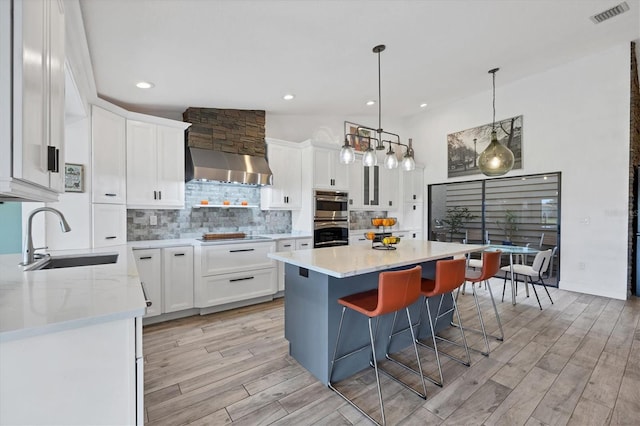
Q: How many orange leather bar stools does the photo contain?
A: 3